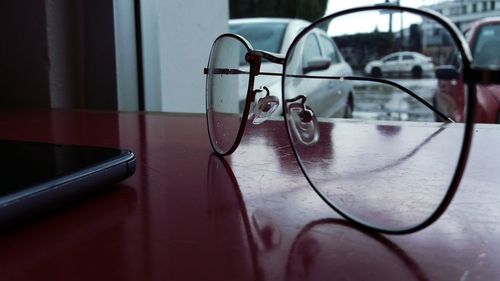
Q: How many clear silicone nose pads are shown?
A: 2